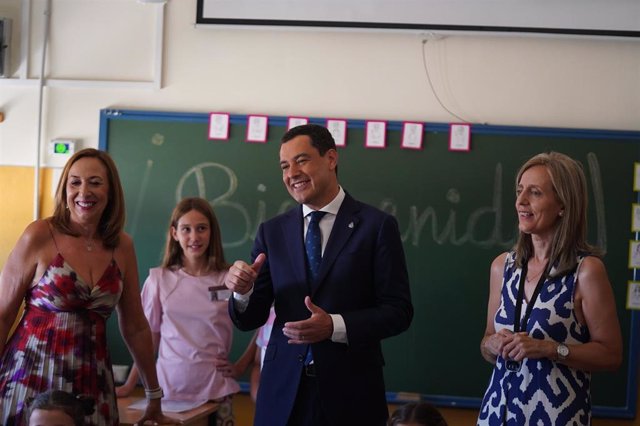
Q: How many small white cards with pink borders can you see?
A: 7